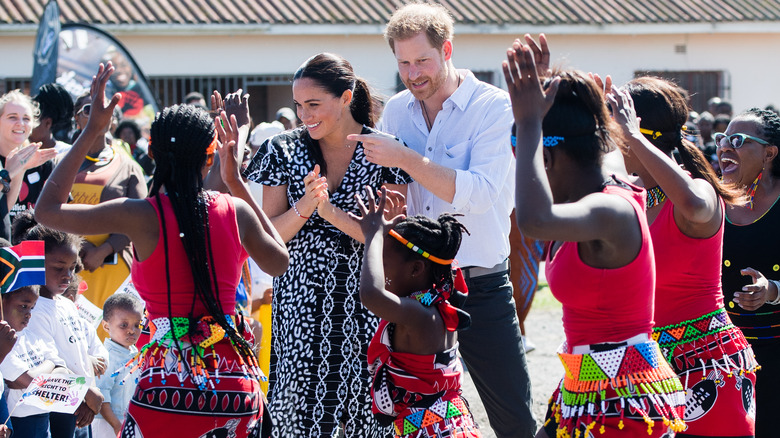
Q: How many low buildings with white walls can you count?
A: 1